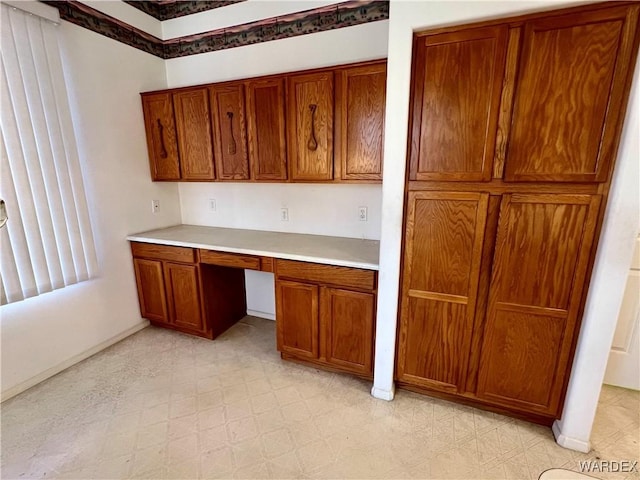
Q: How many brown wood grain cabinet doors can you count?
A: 14